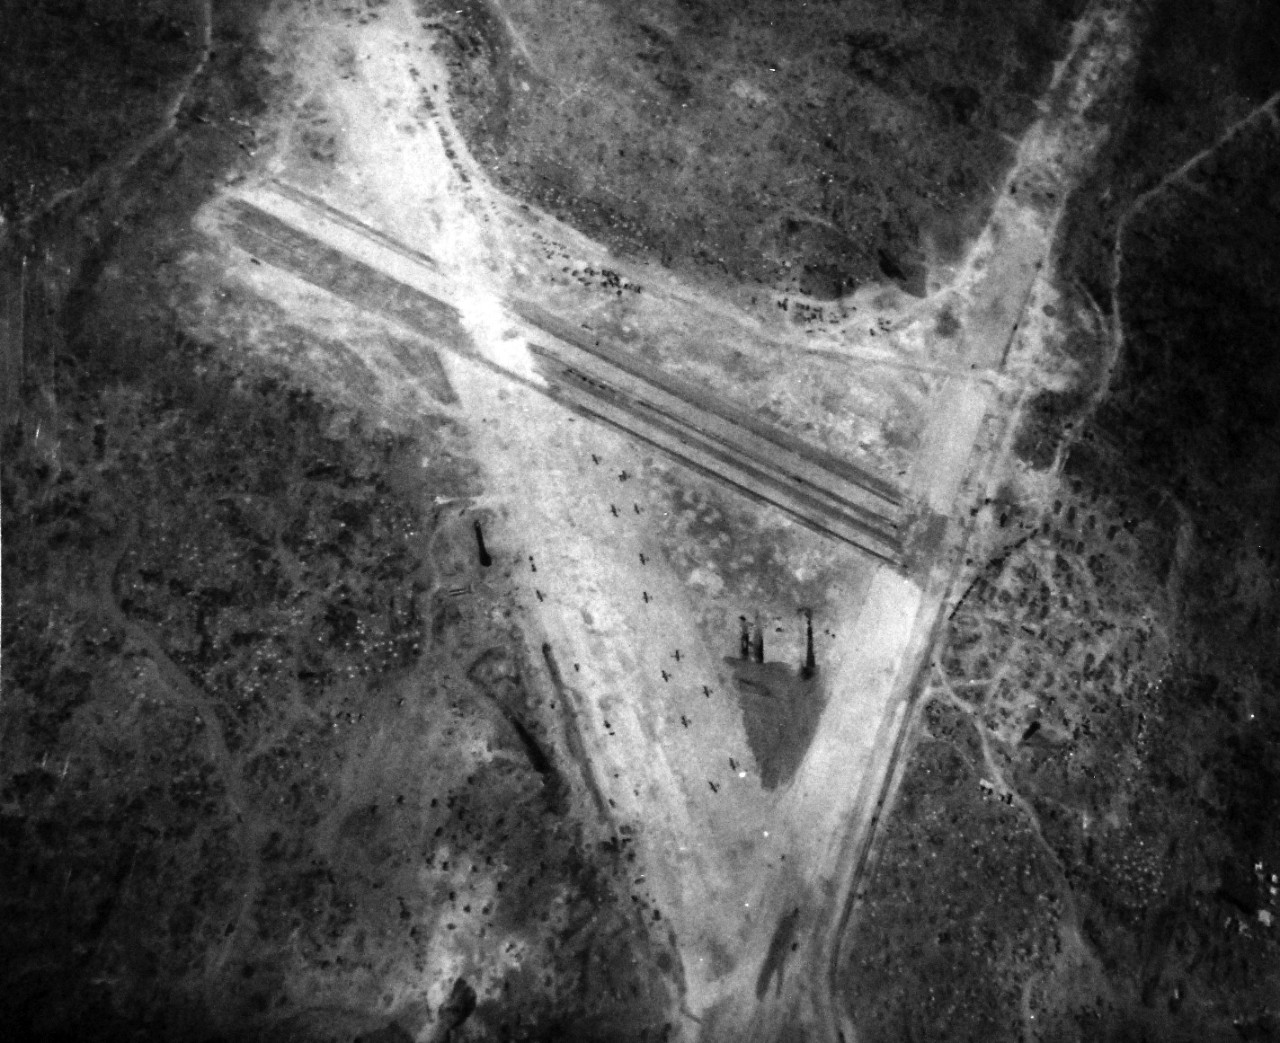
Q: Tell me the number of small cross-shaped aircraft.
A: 13